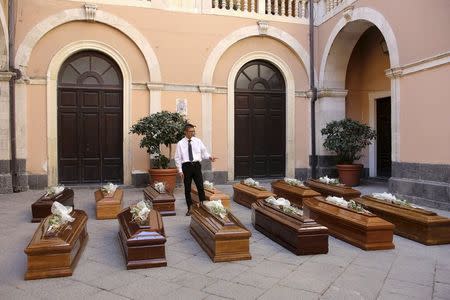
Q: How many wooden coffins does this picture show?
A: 13